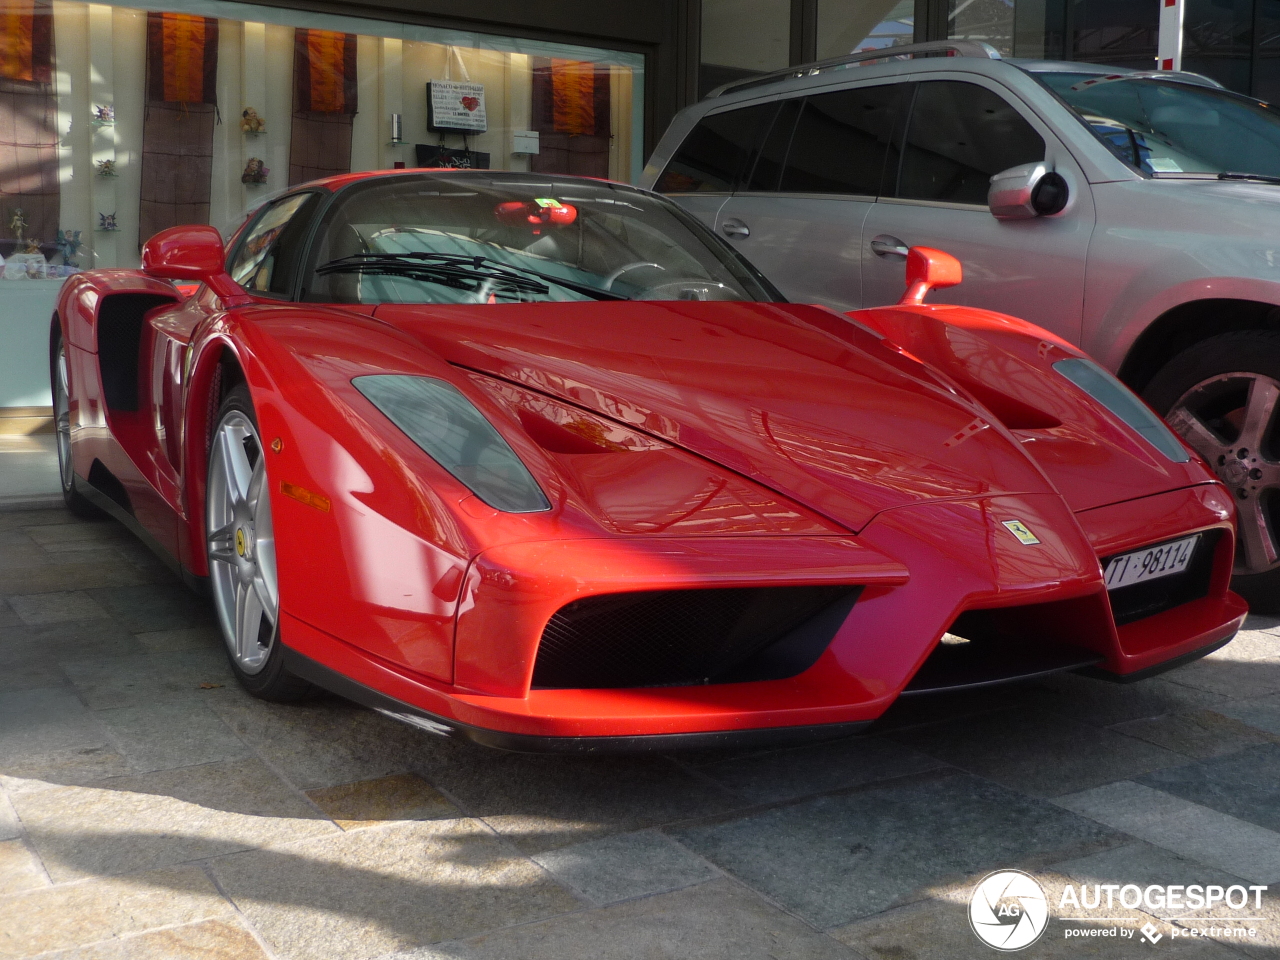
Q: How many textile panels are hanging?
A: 4